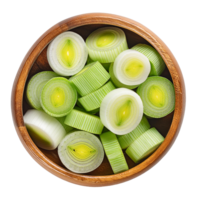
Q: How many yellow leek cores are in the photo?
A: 7